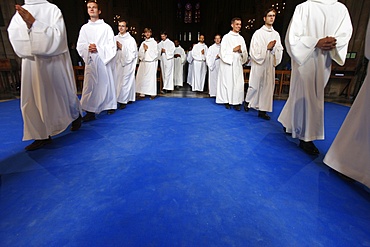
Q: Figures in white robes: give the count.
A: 13